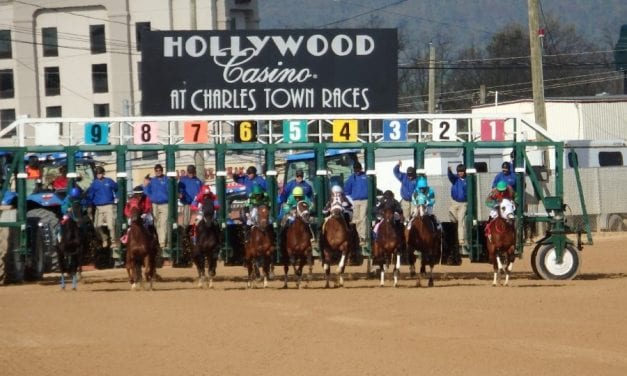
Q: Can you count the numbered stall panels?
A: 9